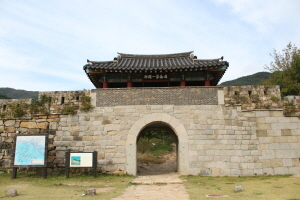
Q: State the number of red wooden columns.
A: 4